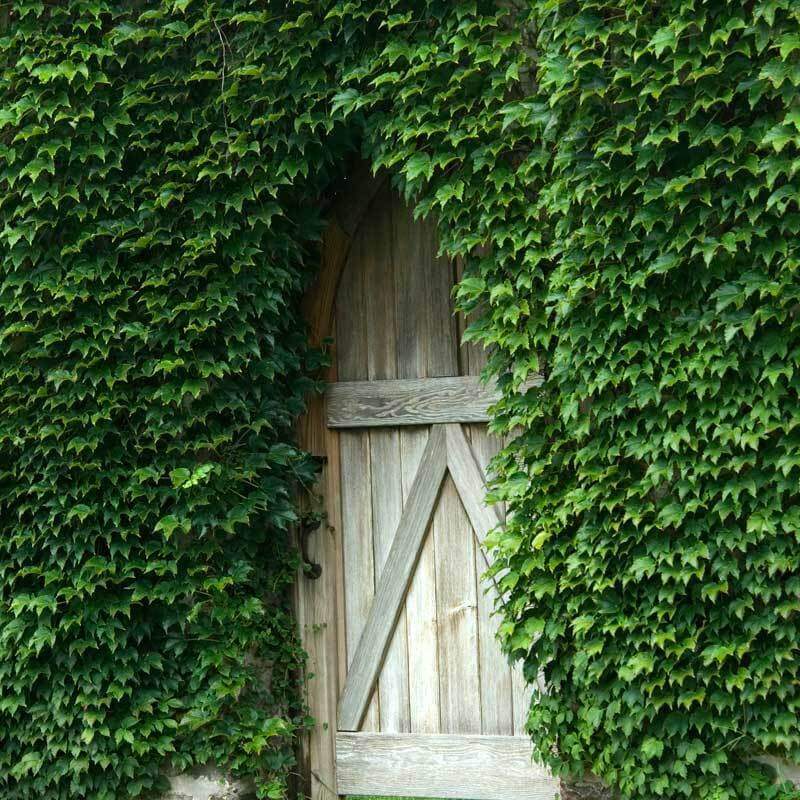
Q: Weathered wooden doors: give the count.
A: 1